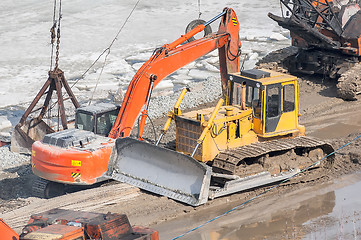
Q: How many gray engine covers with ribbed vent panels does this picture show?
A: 1